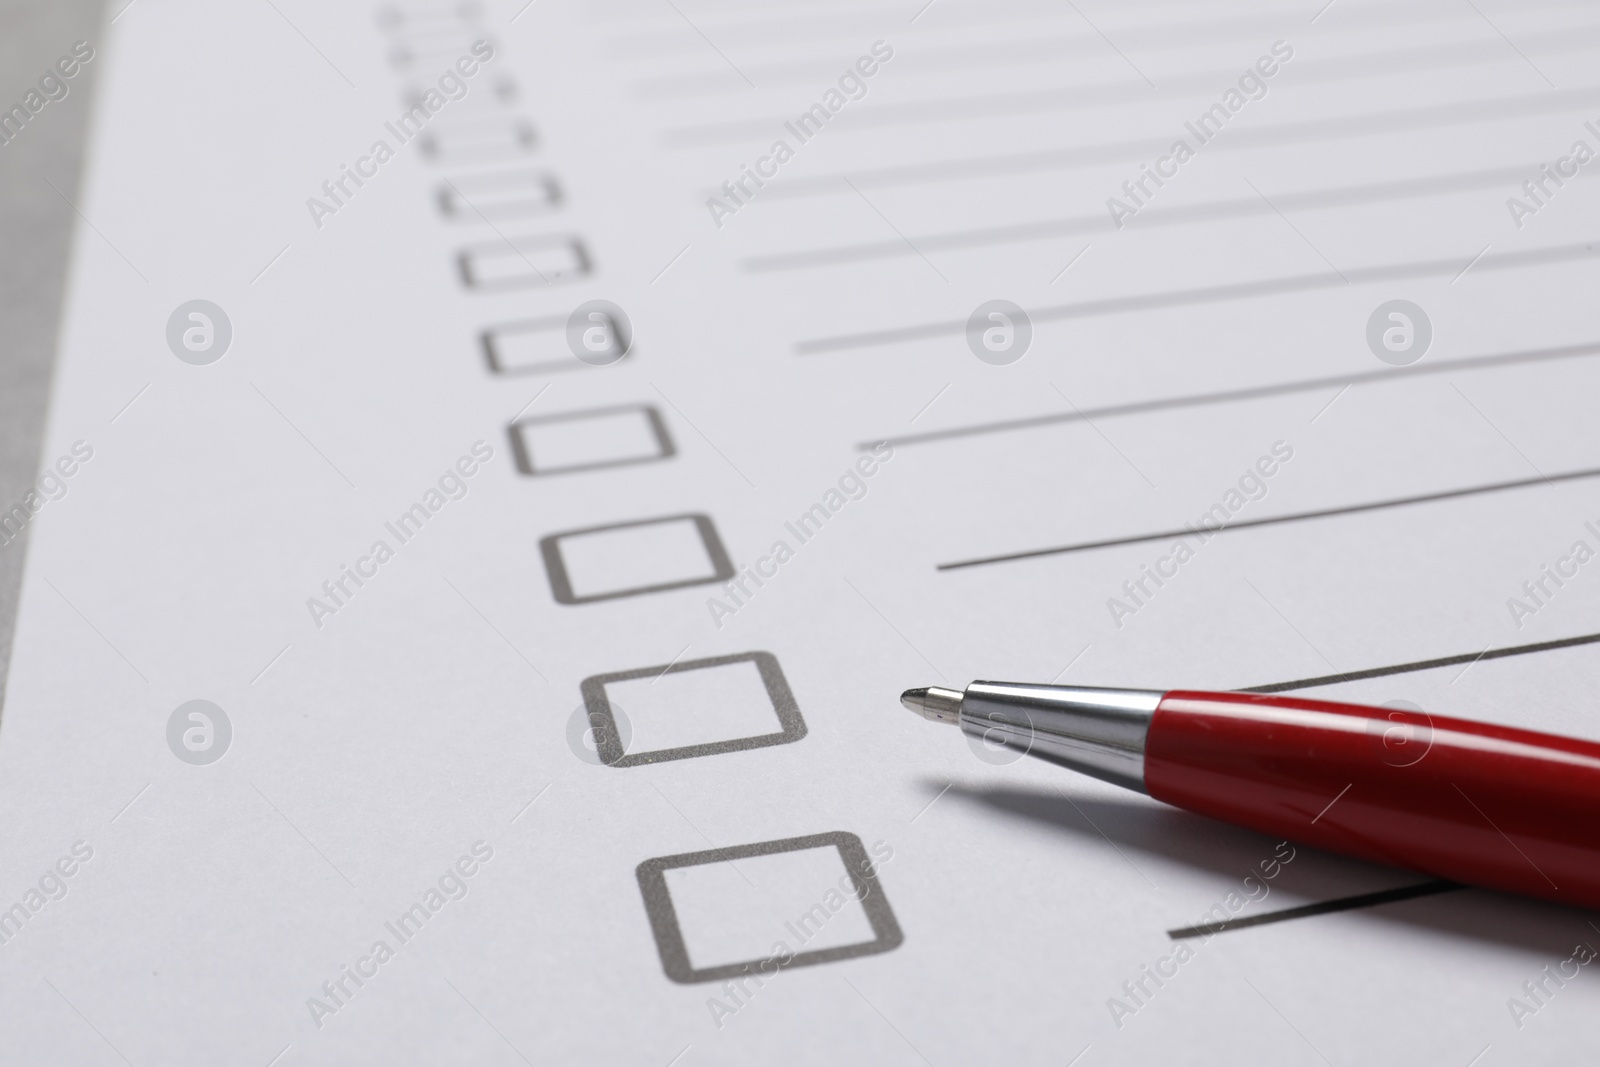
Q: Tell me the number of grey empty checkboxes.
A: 11